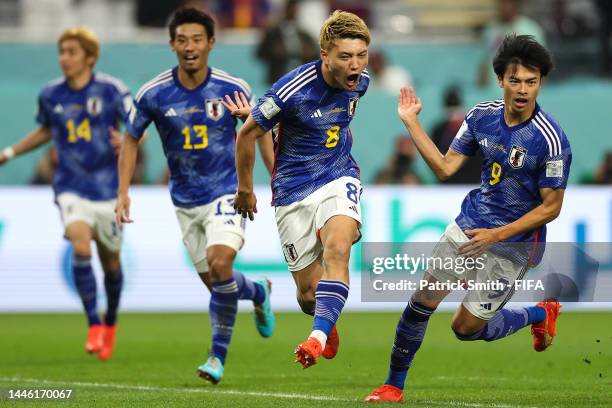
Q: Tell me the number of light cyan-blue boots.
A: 2